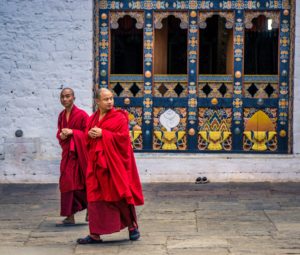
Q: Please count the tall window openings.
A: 4